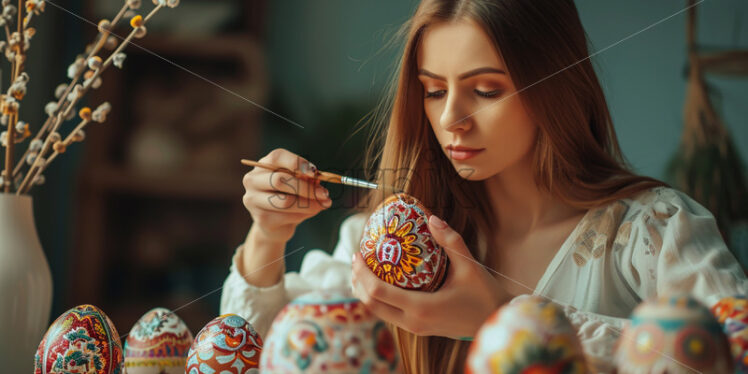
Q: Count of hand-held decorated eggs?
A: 1